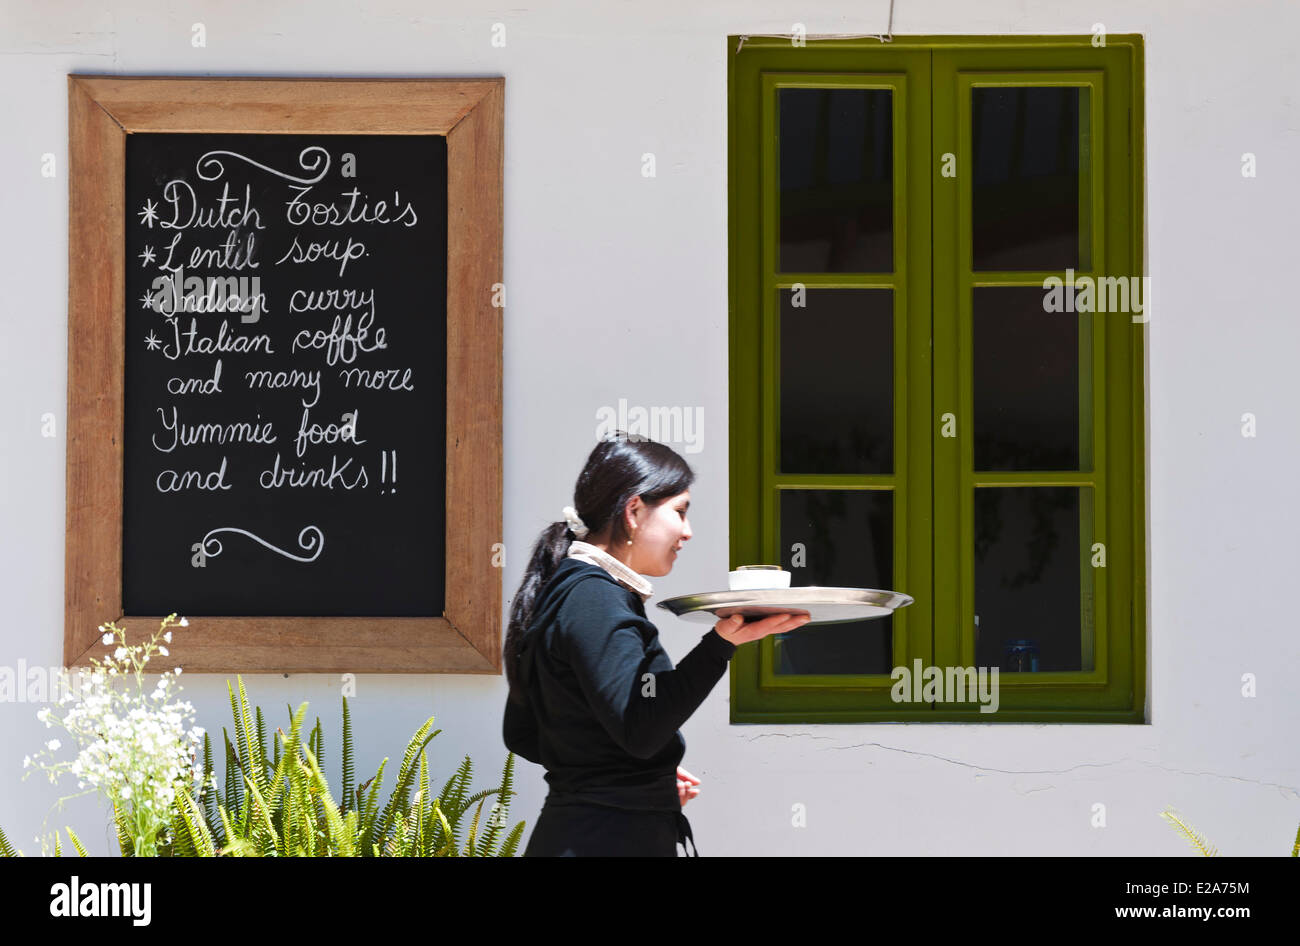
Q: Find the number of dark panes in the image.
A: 6